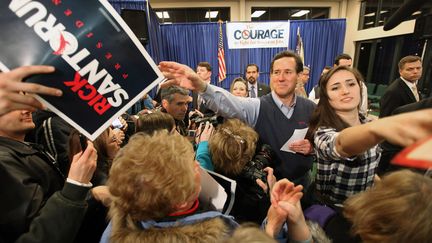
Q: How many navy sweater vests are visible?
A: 1